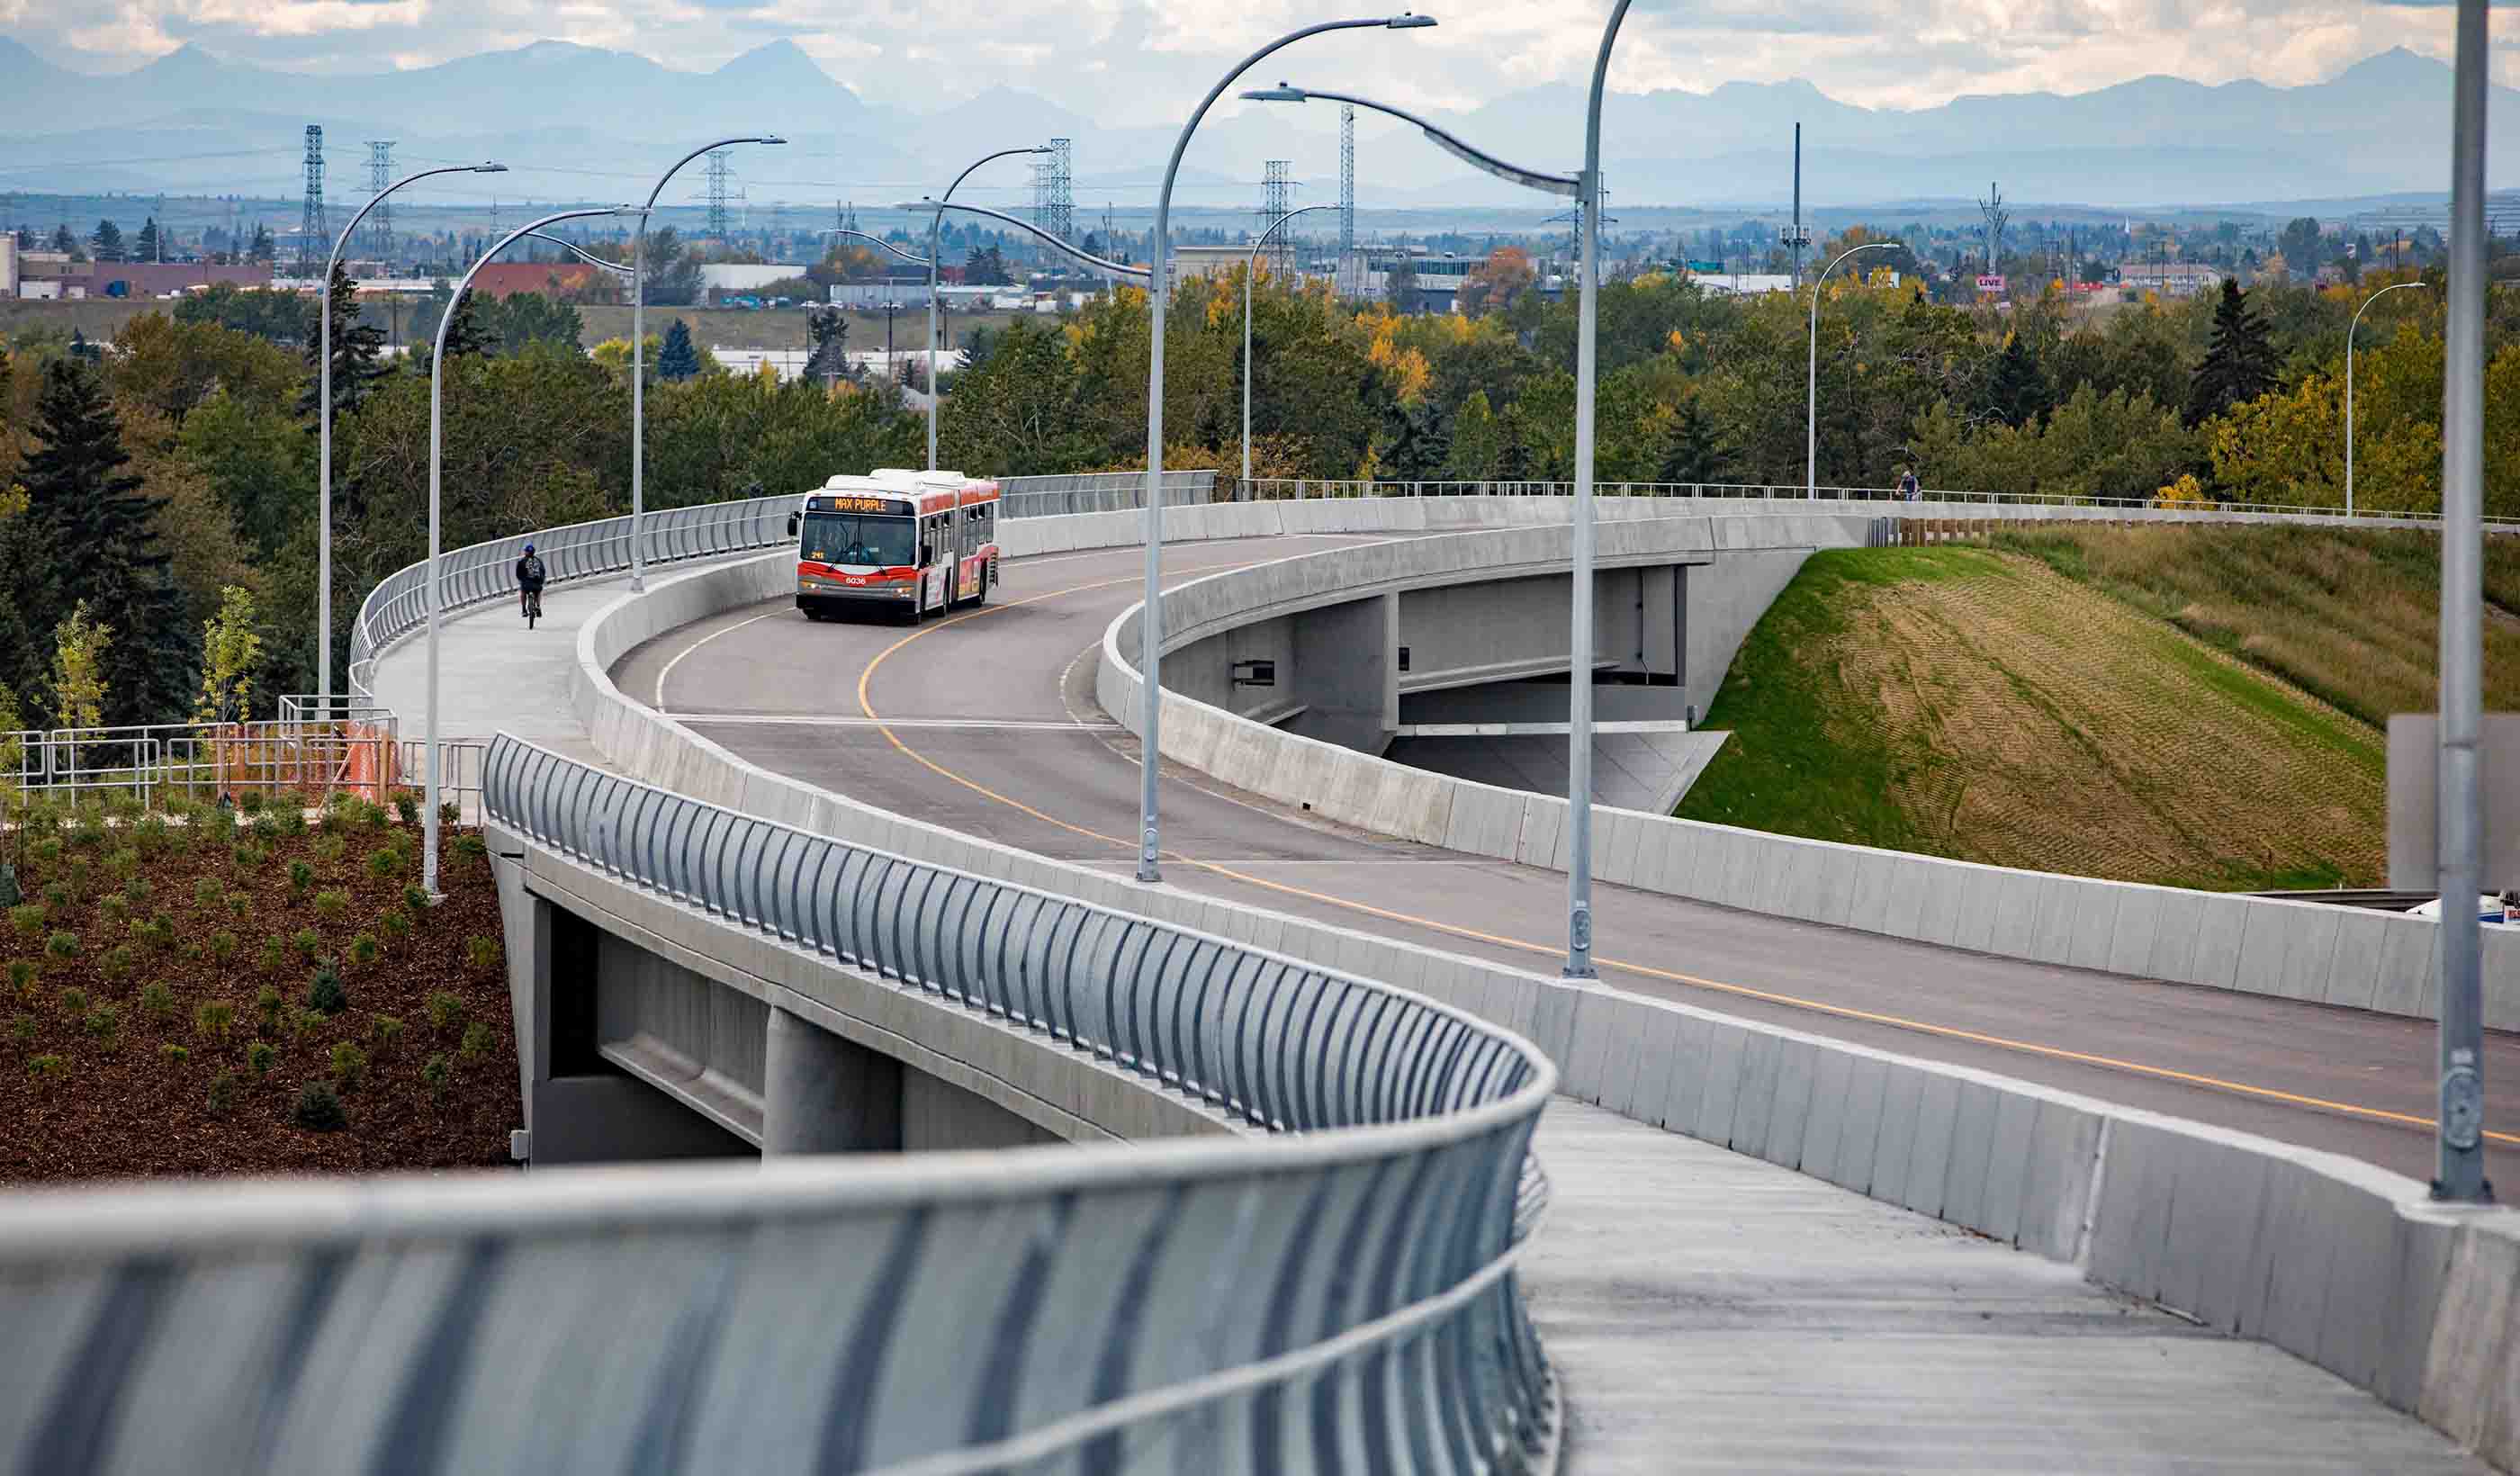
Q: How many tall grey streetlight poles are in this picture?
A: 10